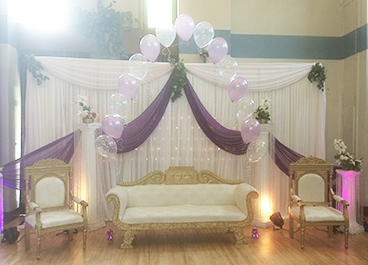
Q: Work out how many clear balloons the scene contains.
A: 8